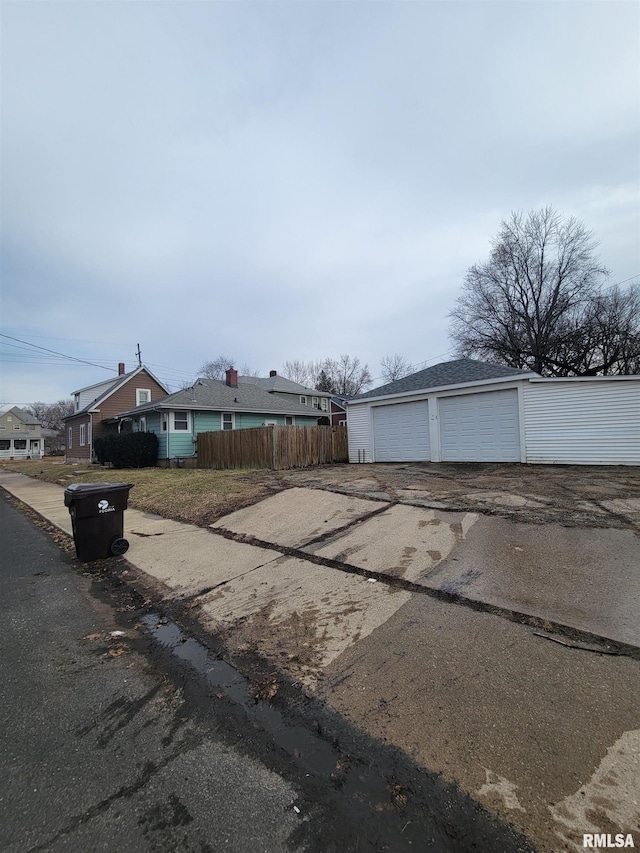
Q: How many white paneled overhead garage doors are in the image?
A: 2